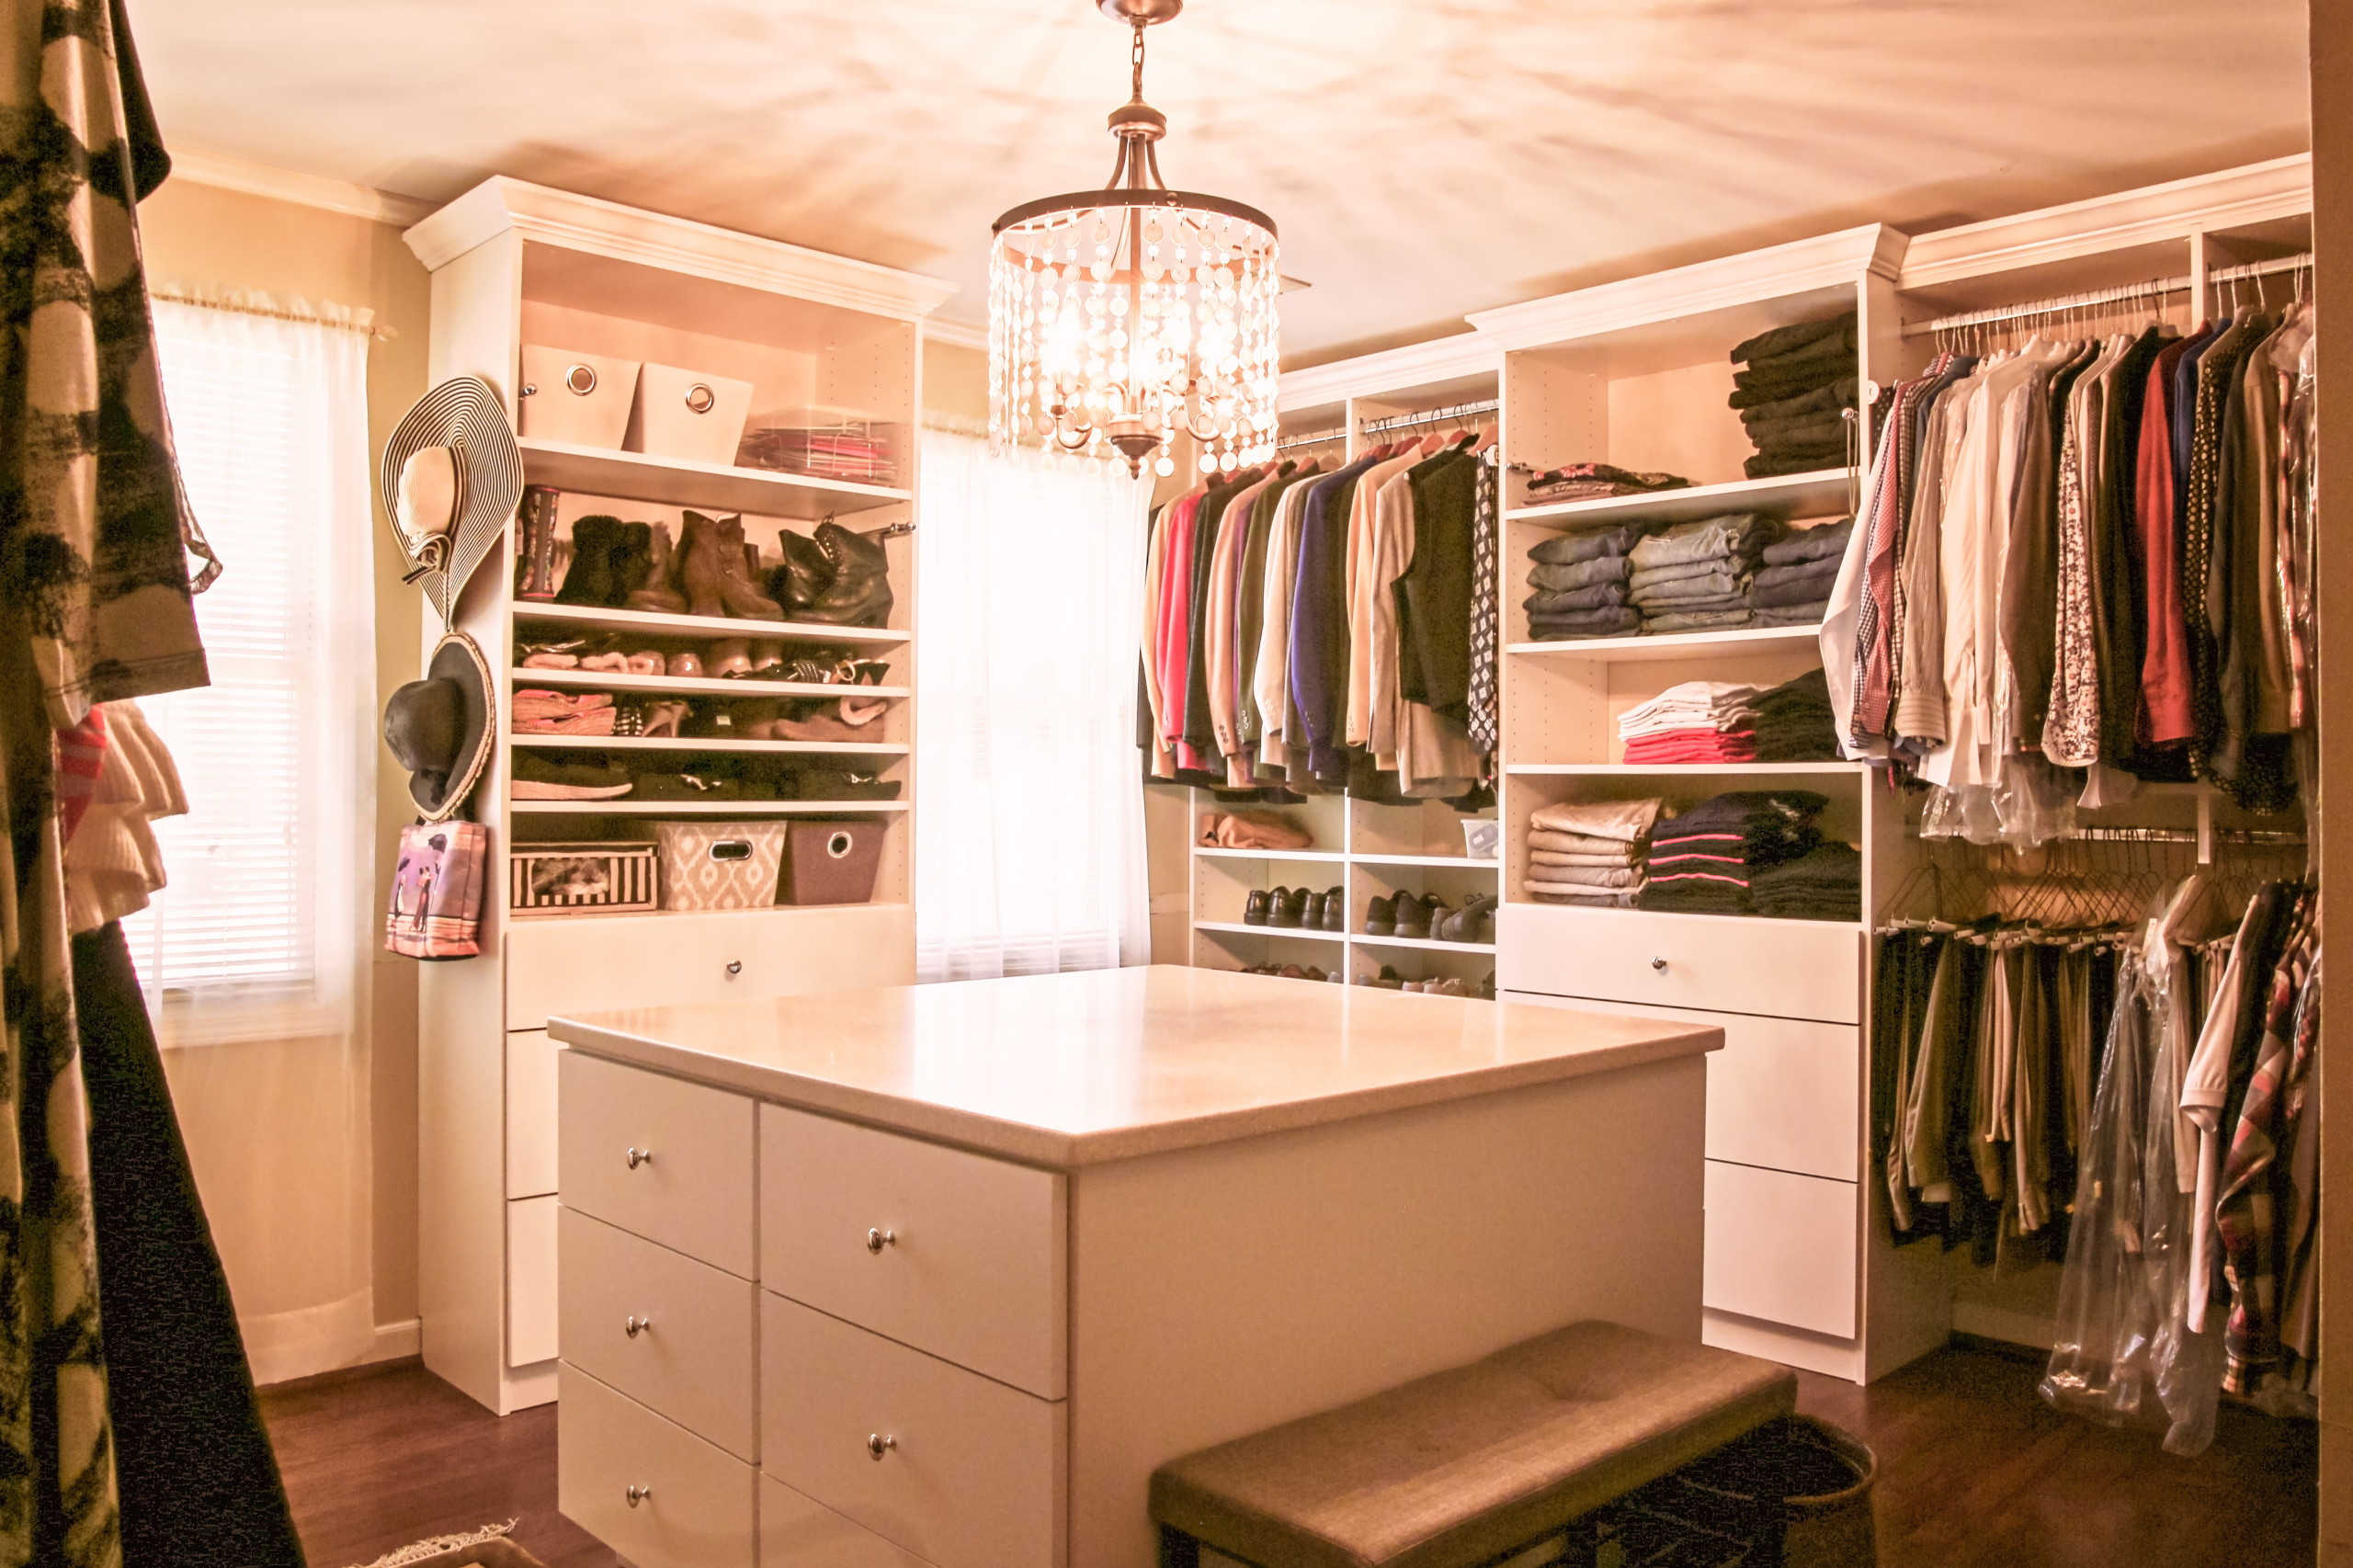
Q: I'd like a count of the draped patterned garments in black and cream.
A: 1